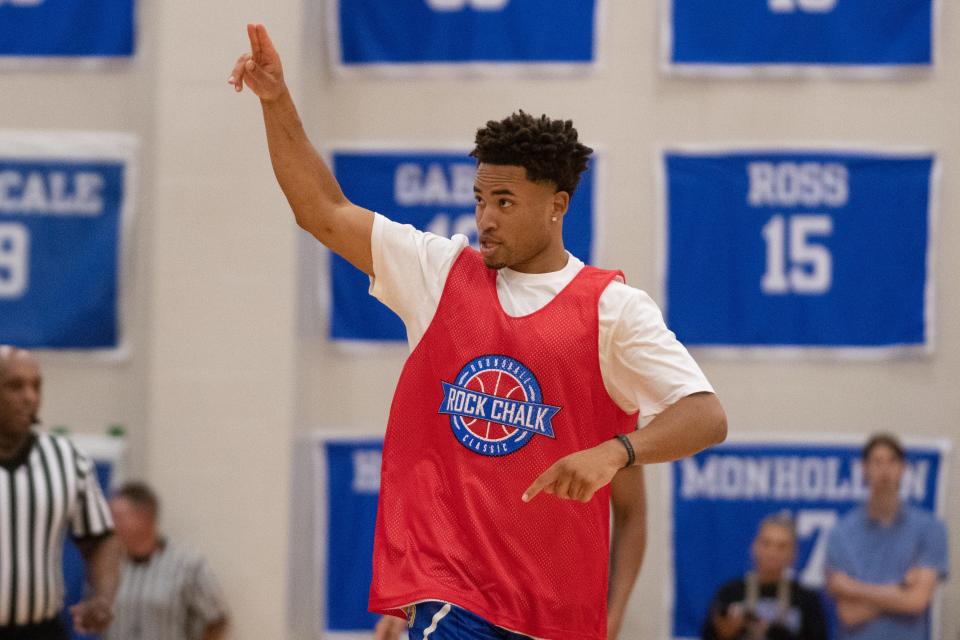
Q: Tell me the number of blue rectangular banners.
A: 9